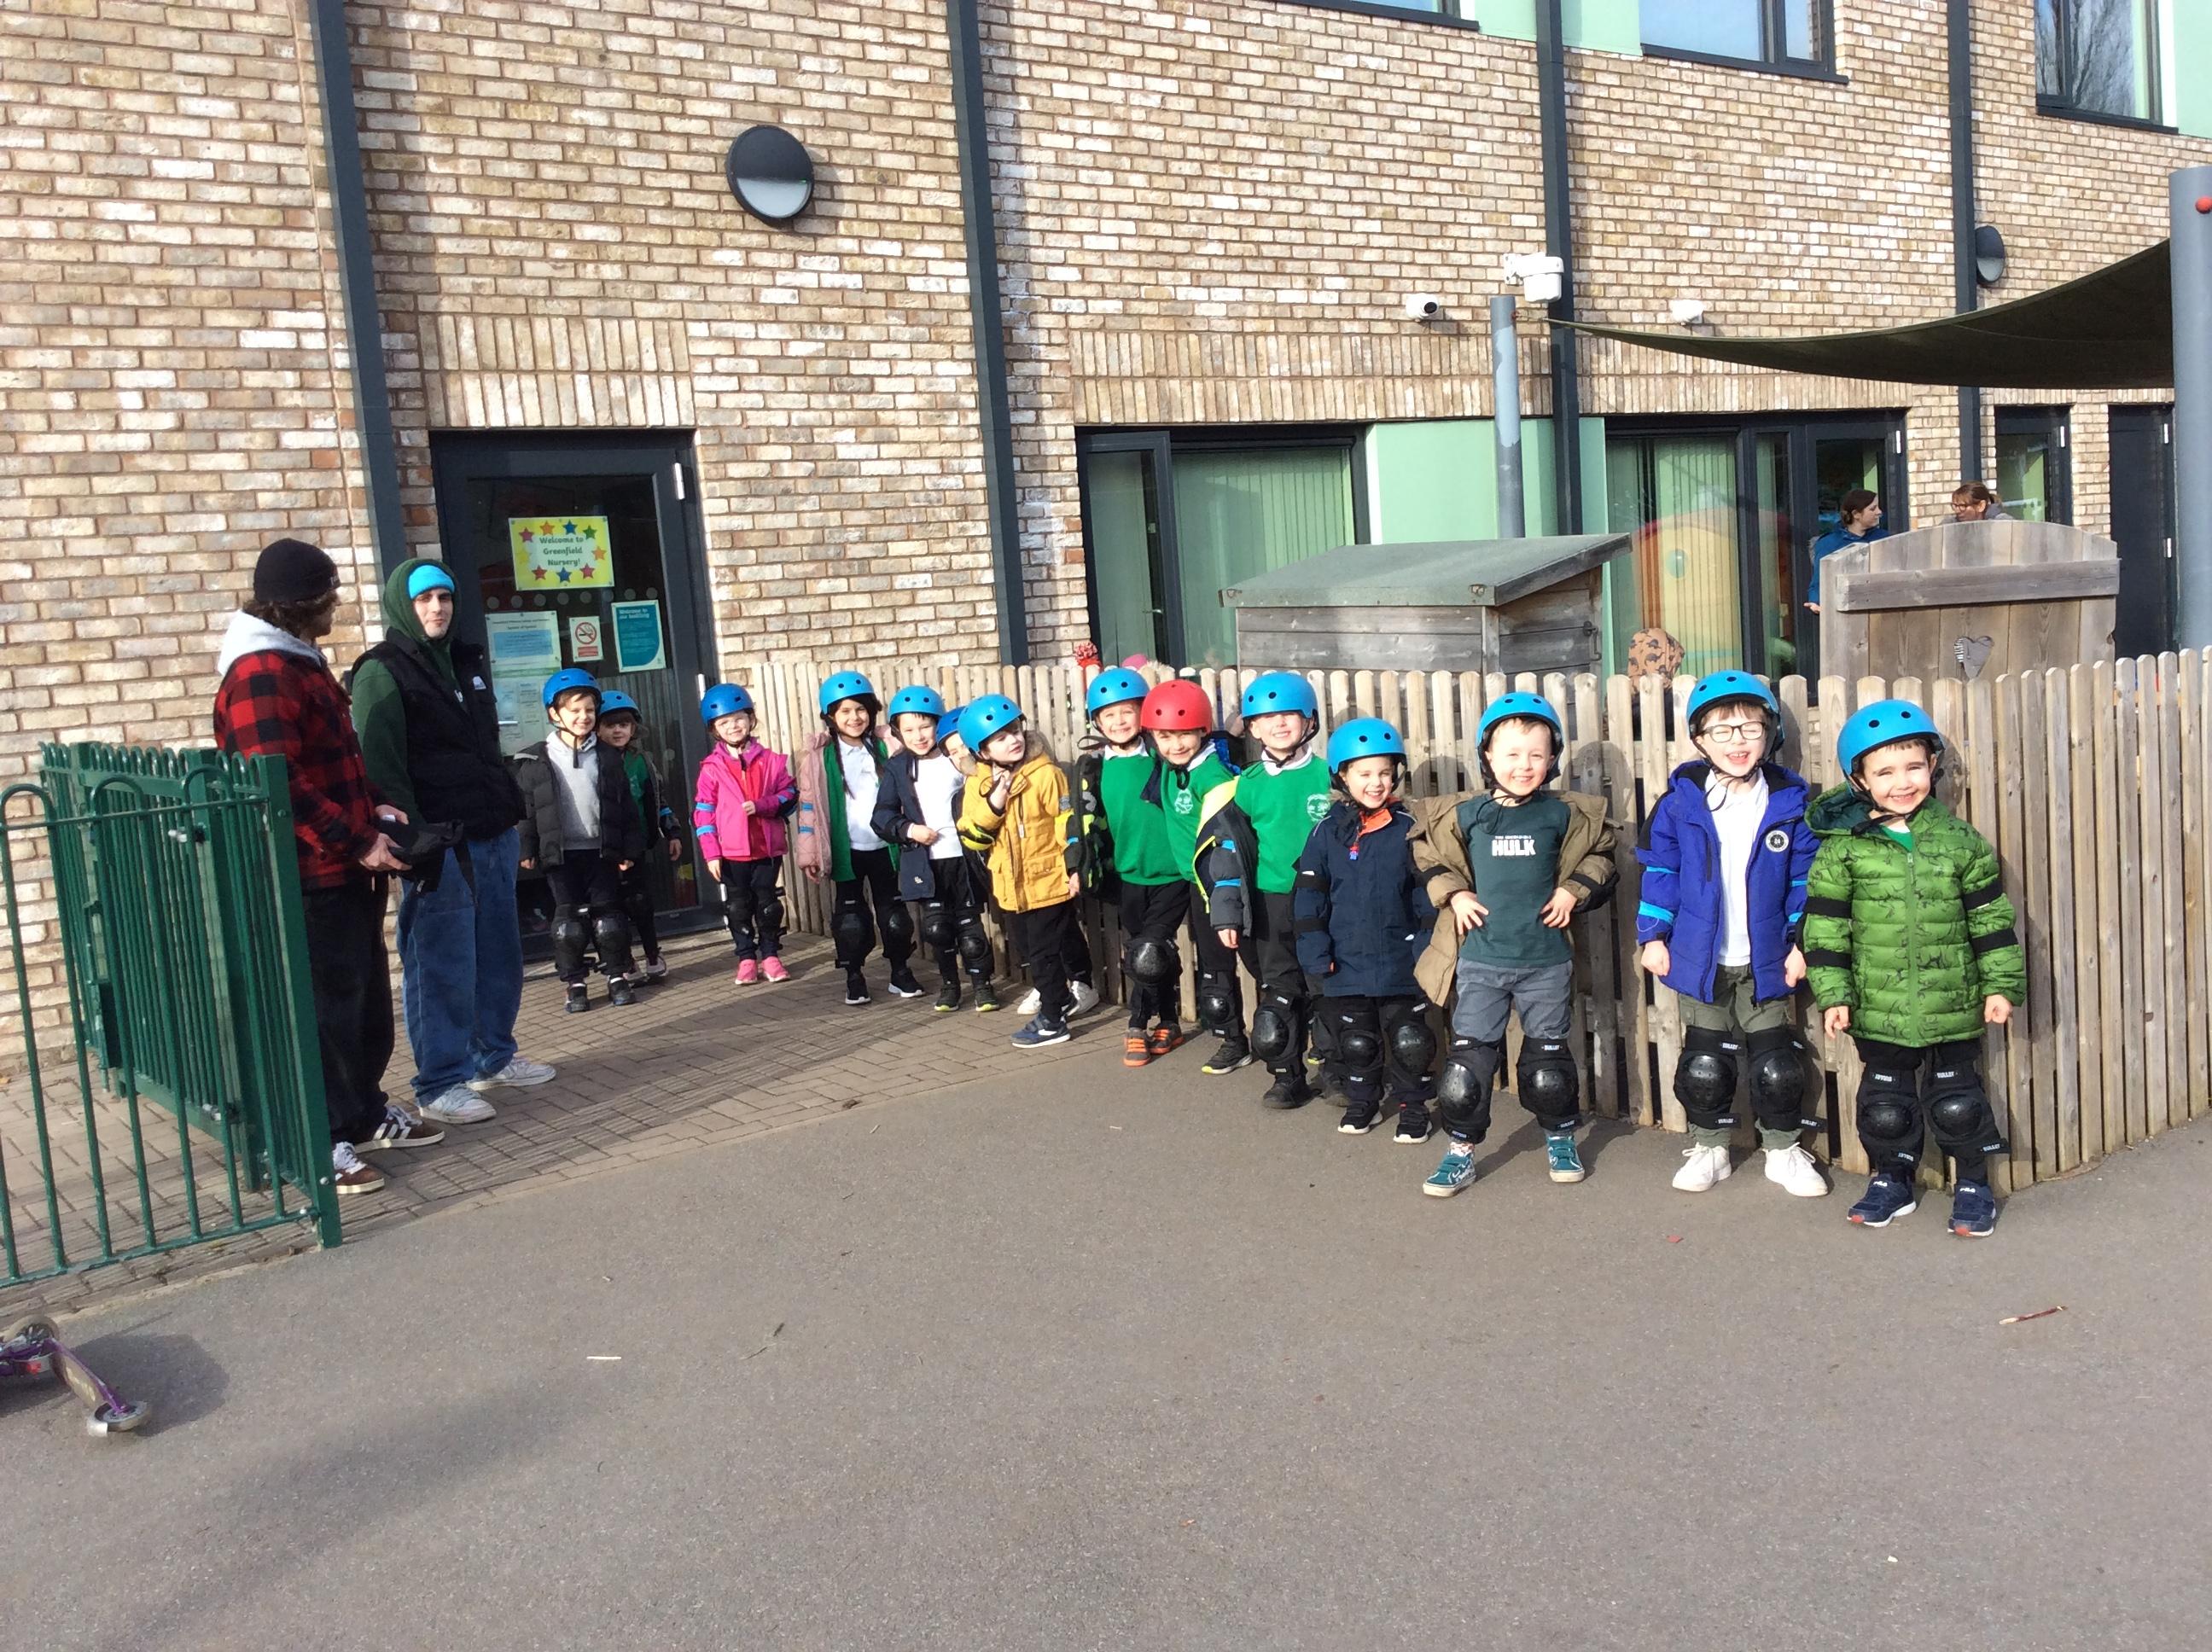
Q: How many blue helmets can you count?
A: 13